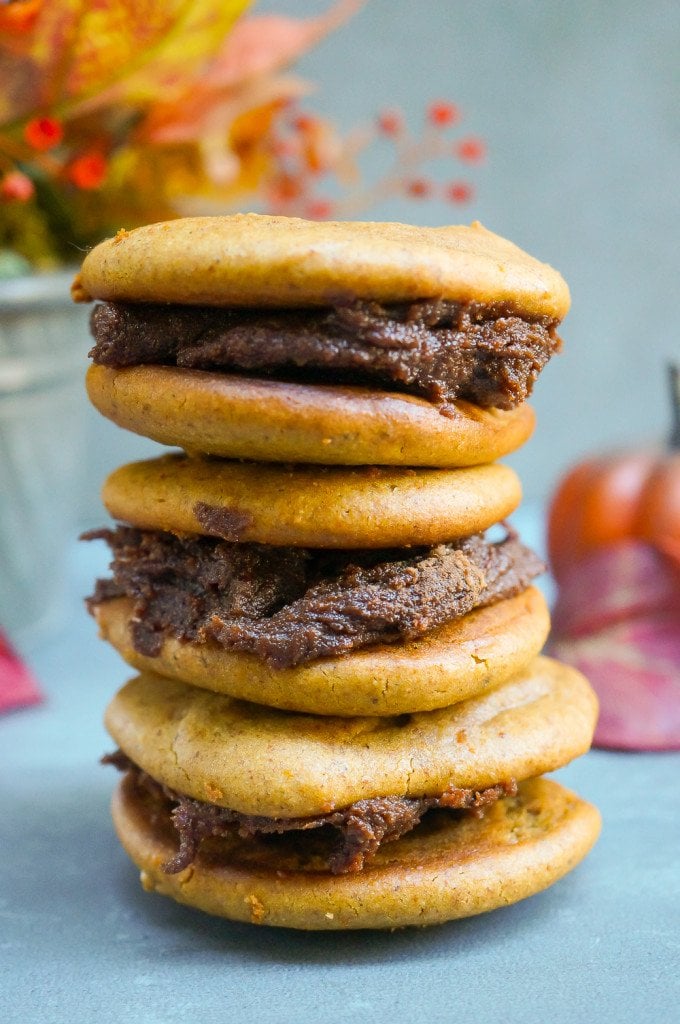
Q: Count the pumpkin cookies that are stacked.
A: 6